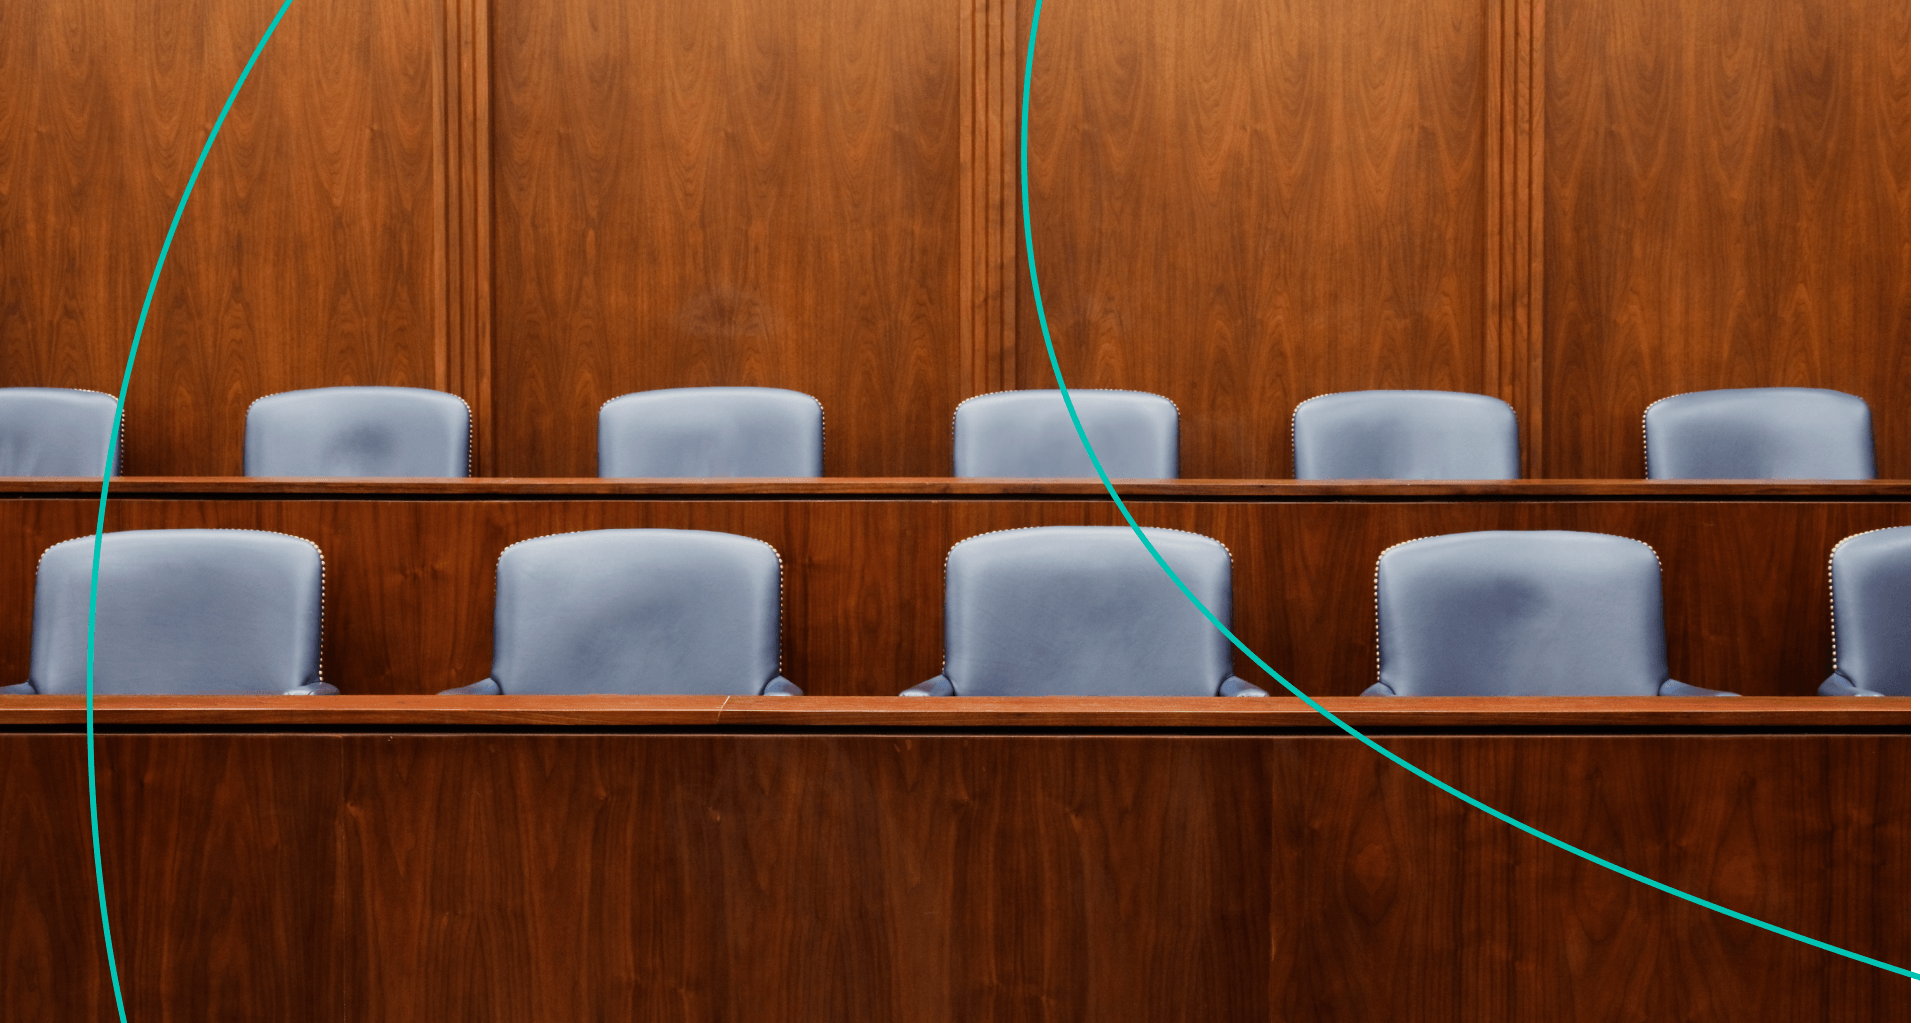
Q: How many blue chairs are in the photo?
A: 11